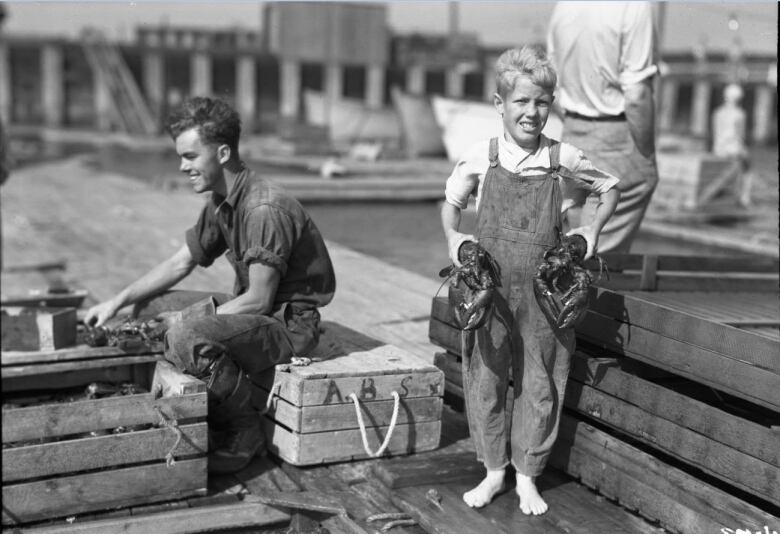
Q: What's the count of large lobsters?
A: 2